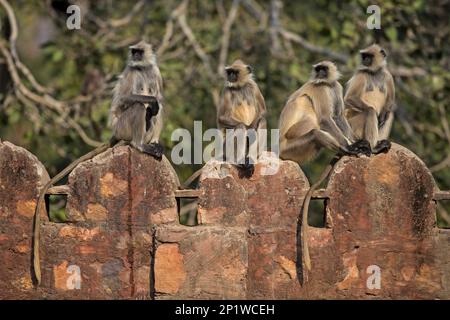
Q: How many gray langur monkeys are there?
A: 4